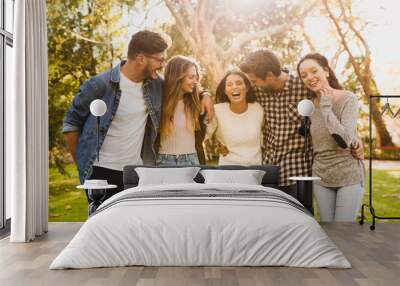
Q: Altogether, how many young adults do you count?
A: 5